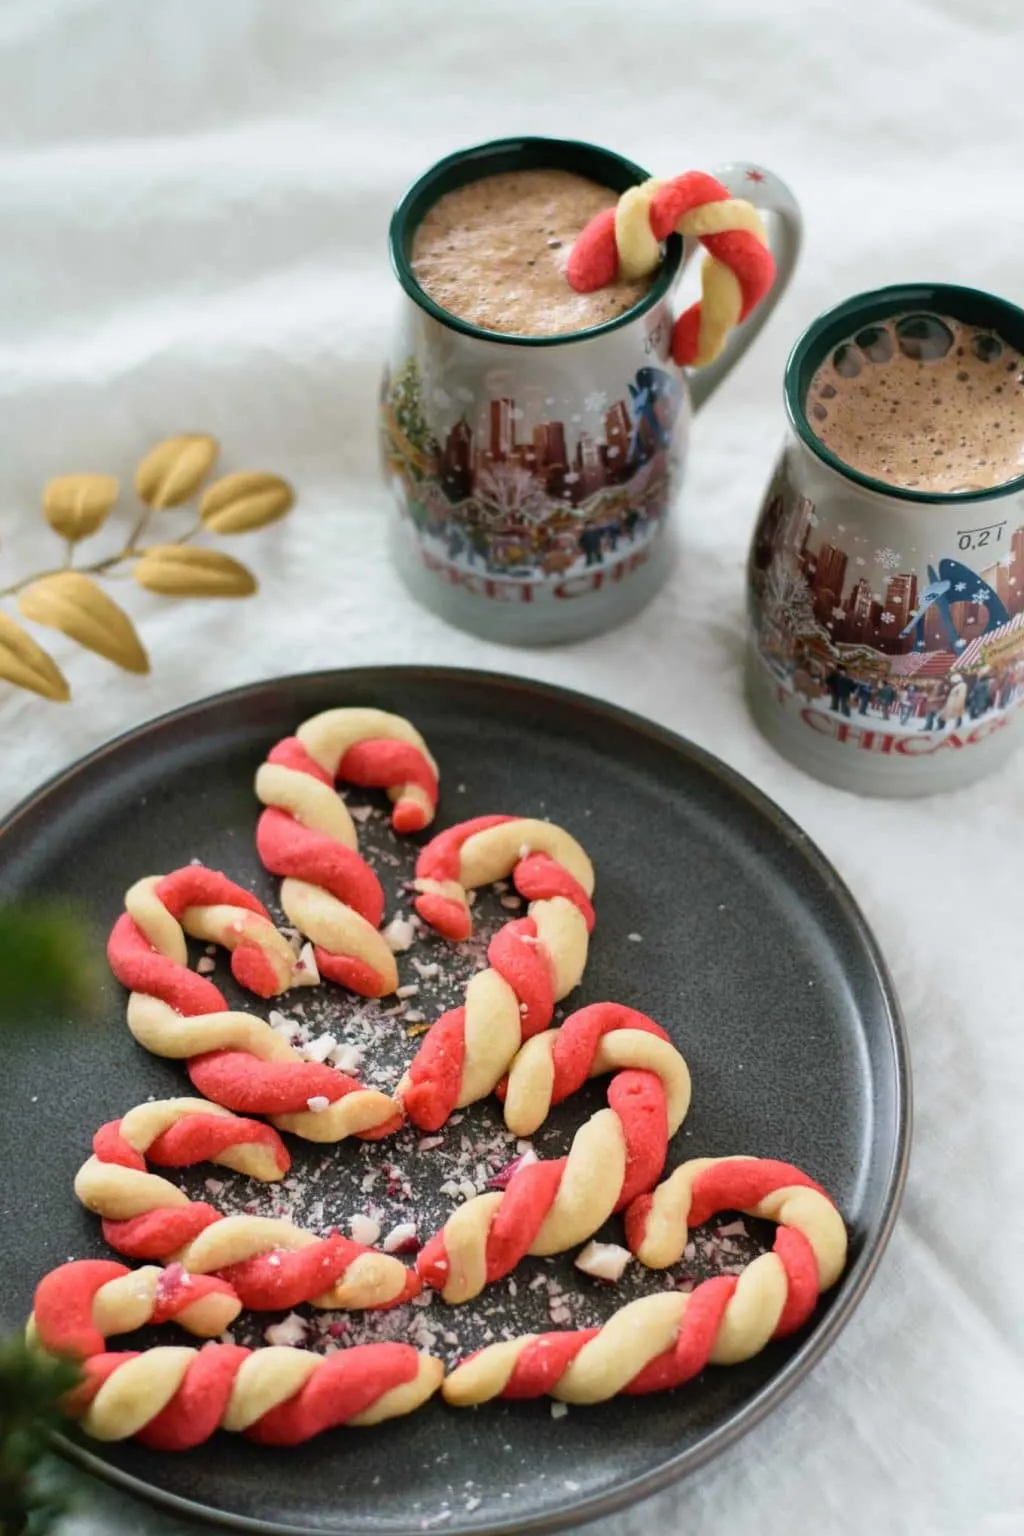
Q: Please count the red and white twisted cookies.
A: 8